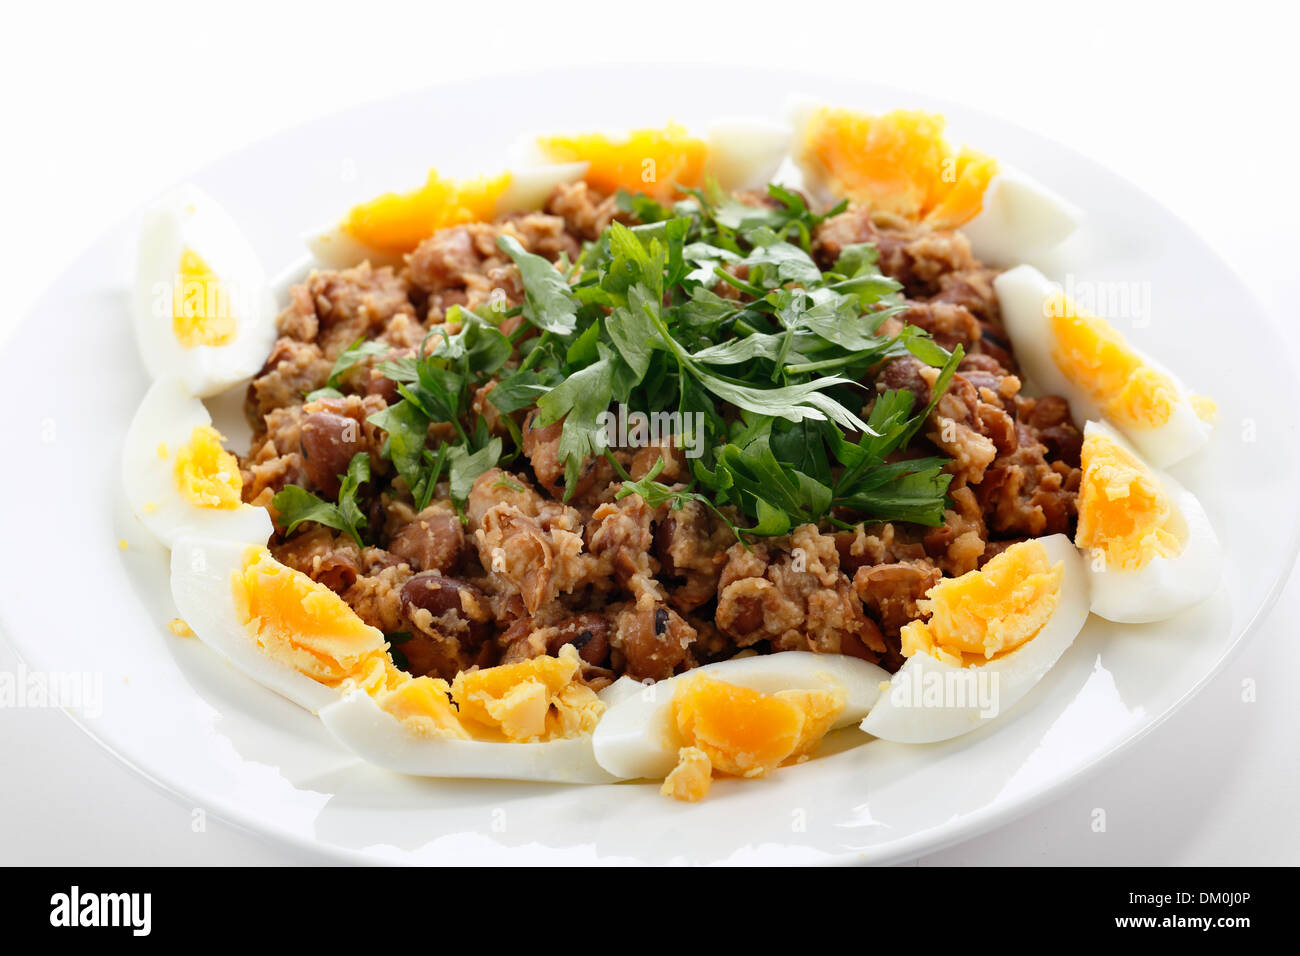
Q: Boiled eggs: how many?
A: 11